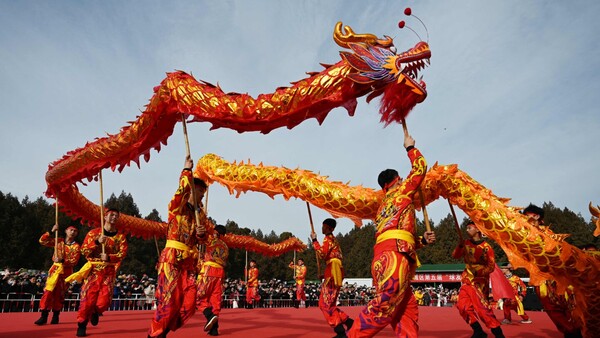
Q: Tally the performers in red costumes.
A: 11